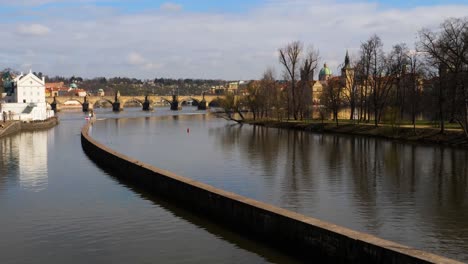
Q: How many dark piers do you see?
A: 6